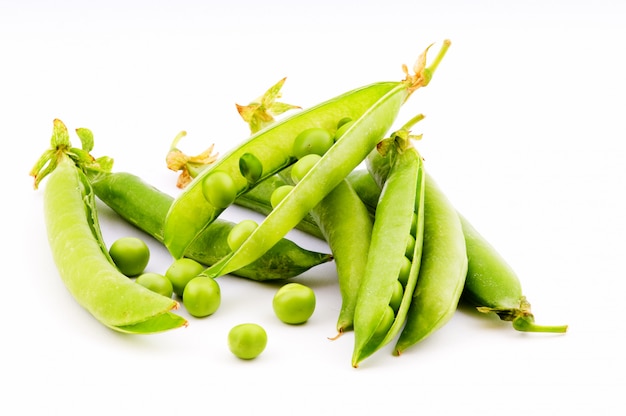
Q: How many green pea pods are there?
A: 8